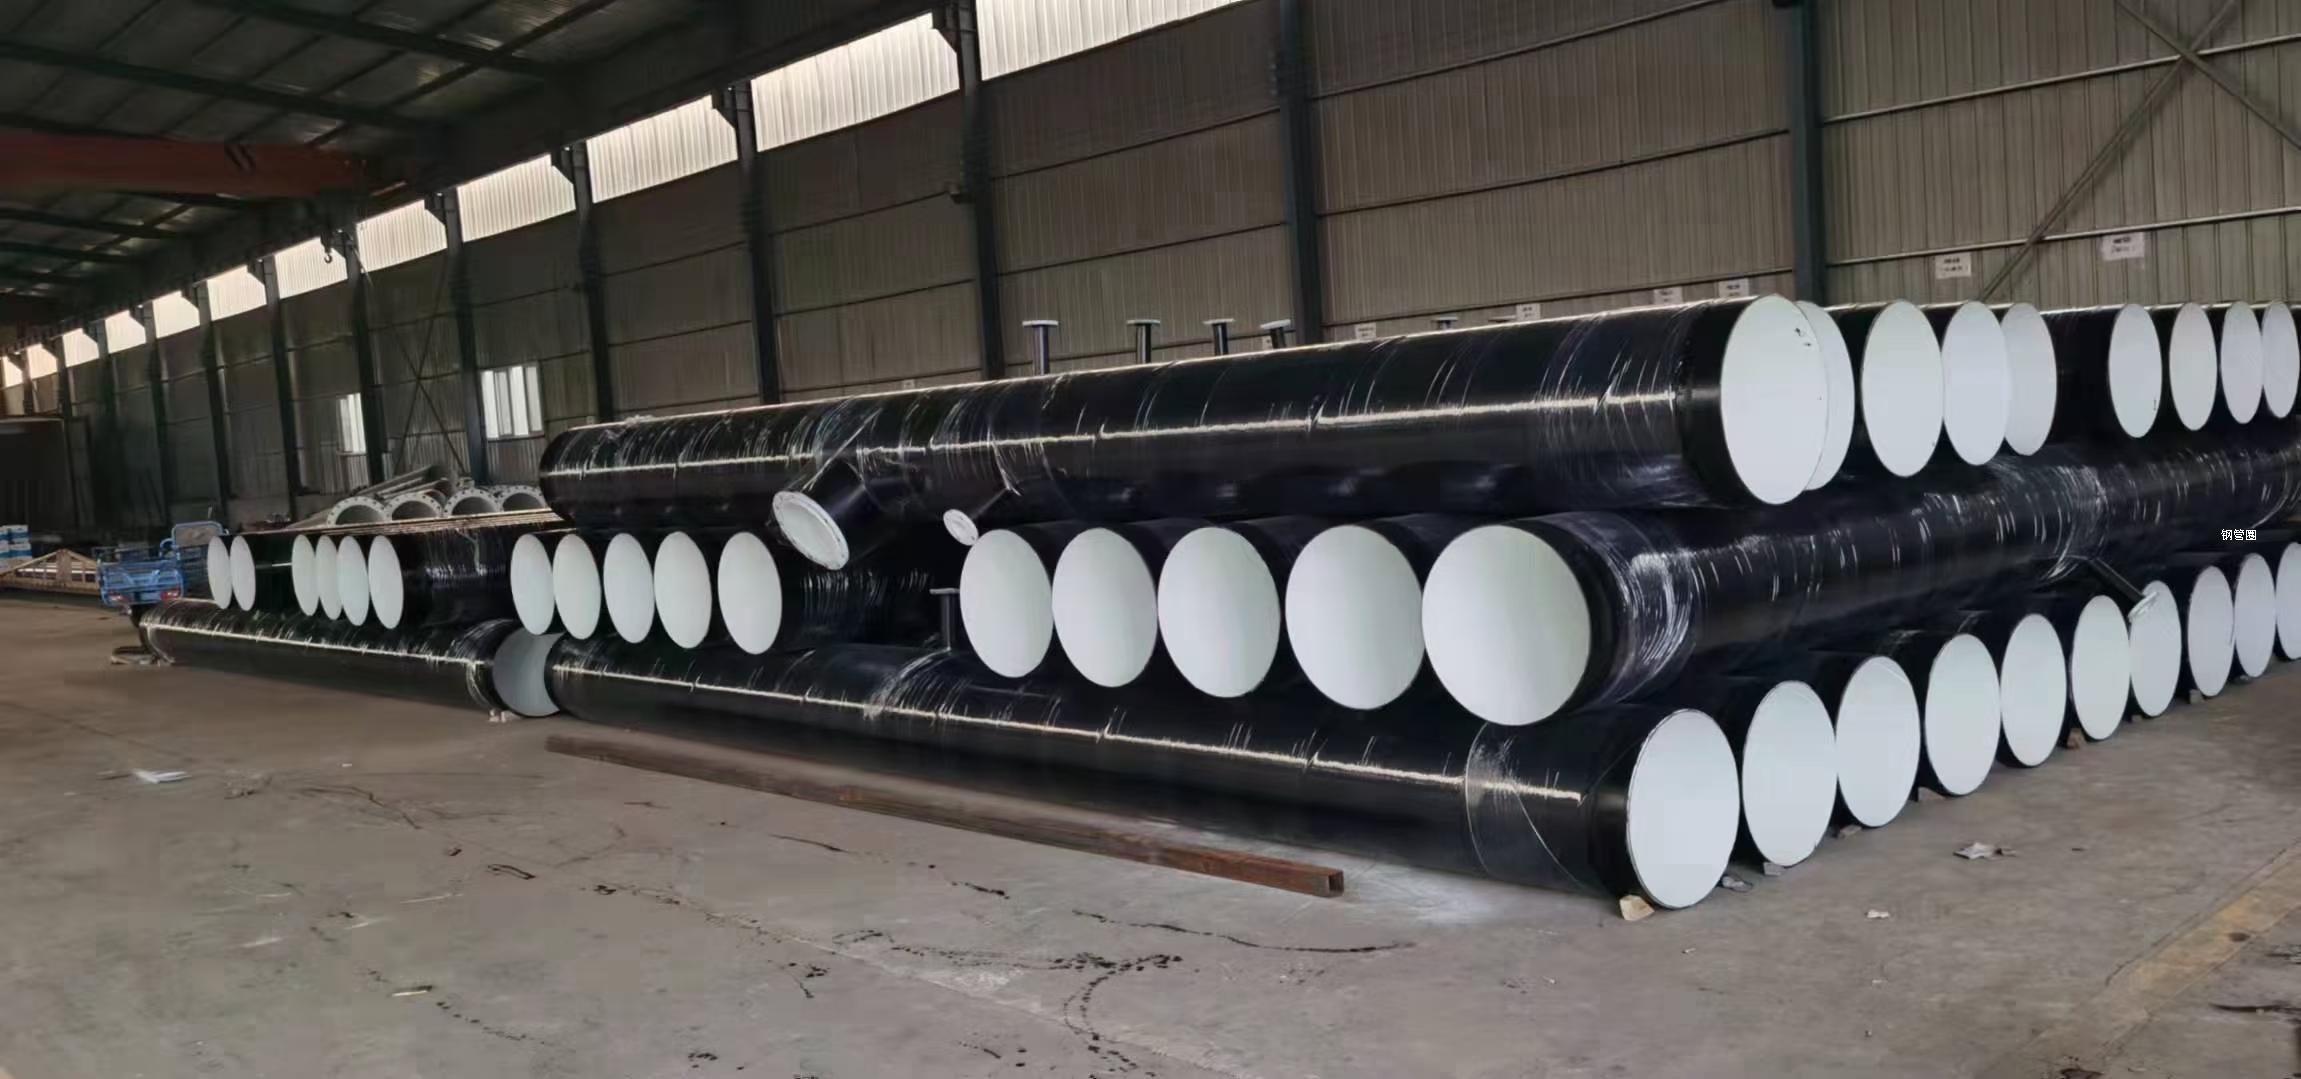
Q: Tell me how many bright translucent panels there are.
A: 12